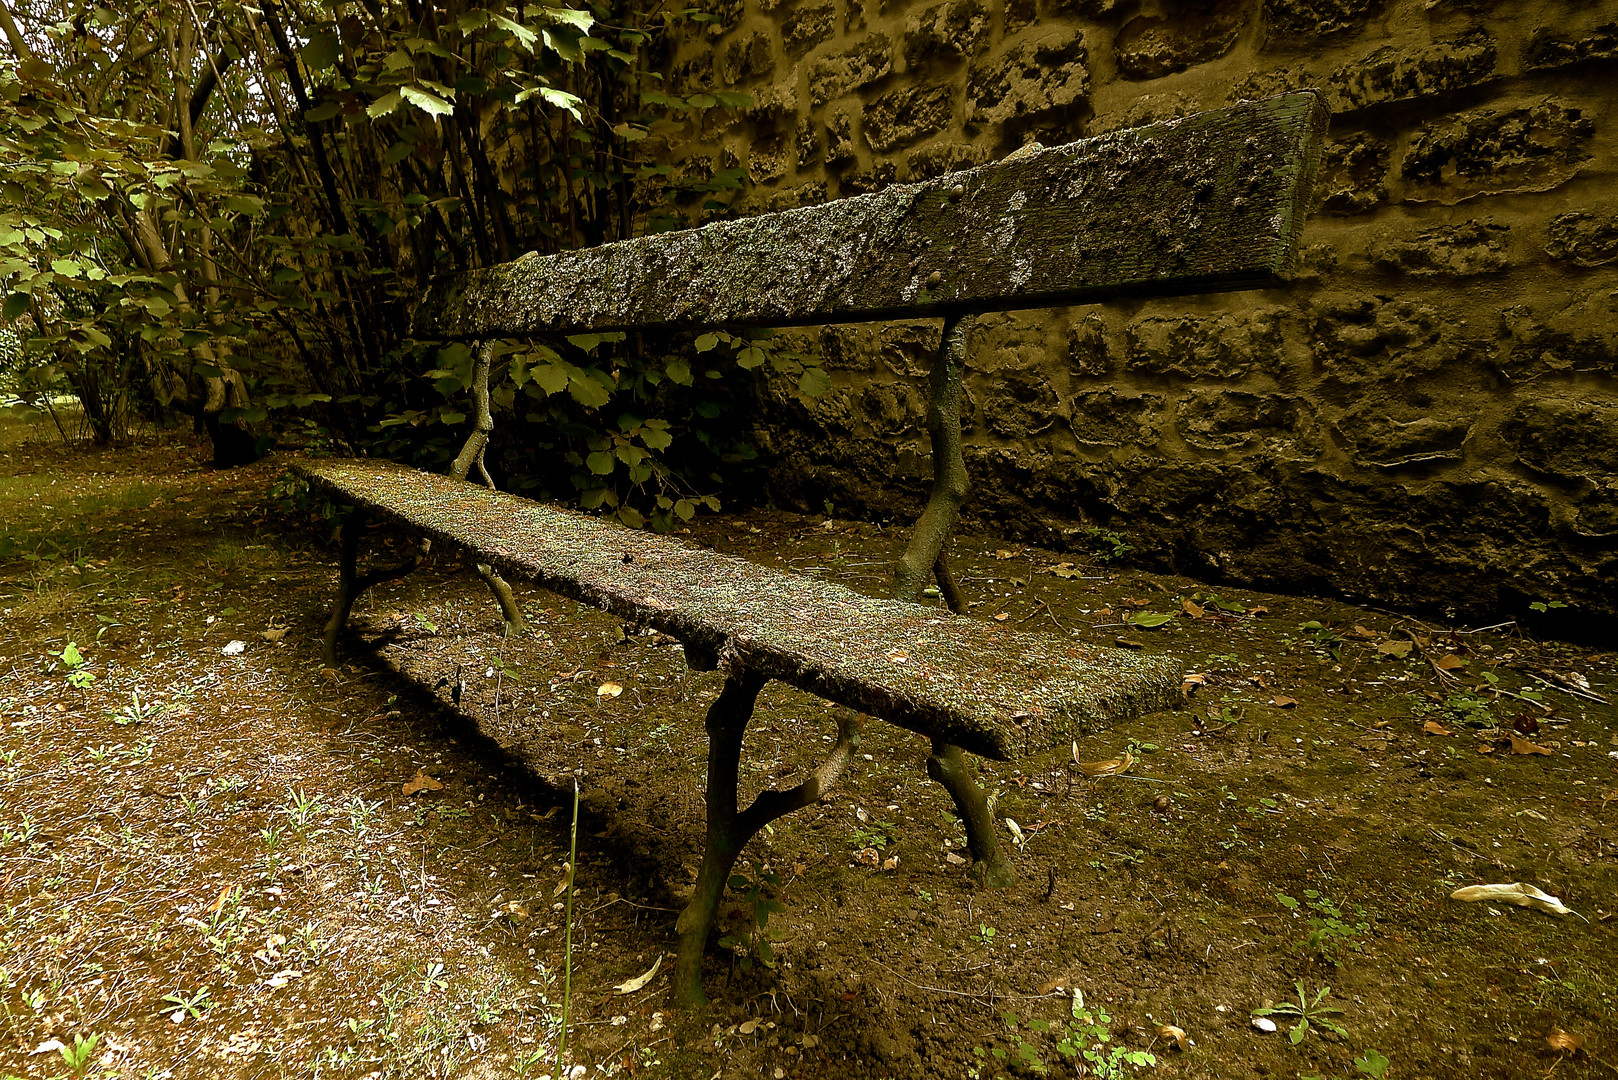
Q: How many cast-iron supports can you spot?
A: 2